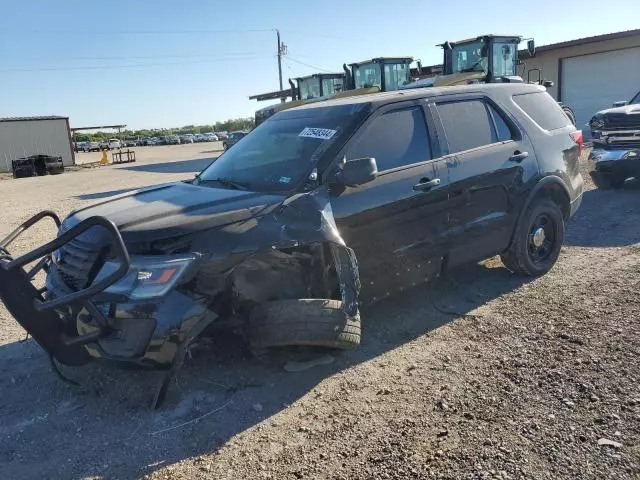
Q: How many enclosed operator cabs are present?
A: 3